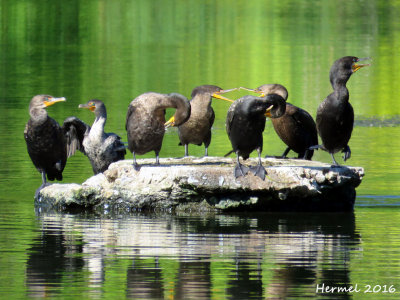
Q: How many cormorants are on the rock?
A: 7